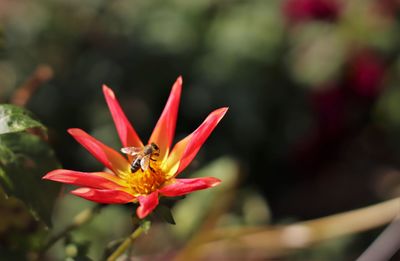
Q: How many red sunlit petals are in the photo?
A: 8